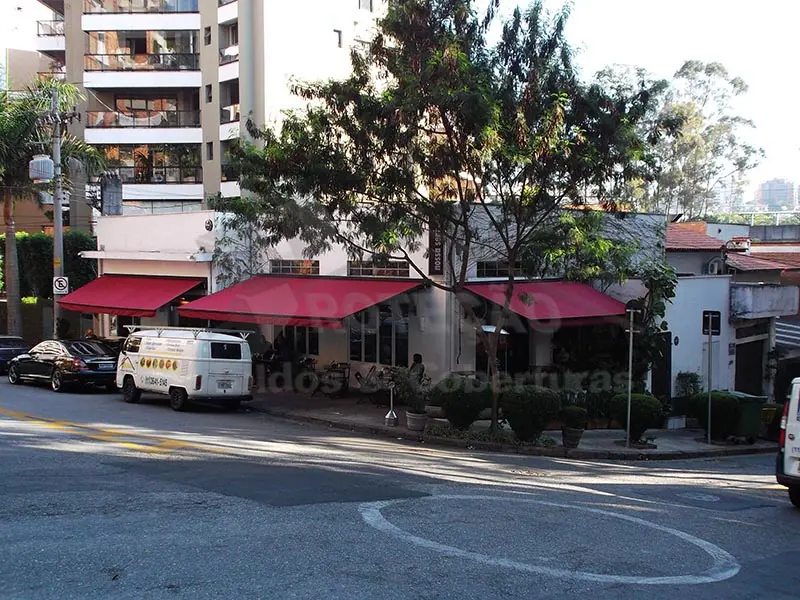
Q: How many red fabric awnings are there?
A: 3